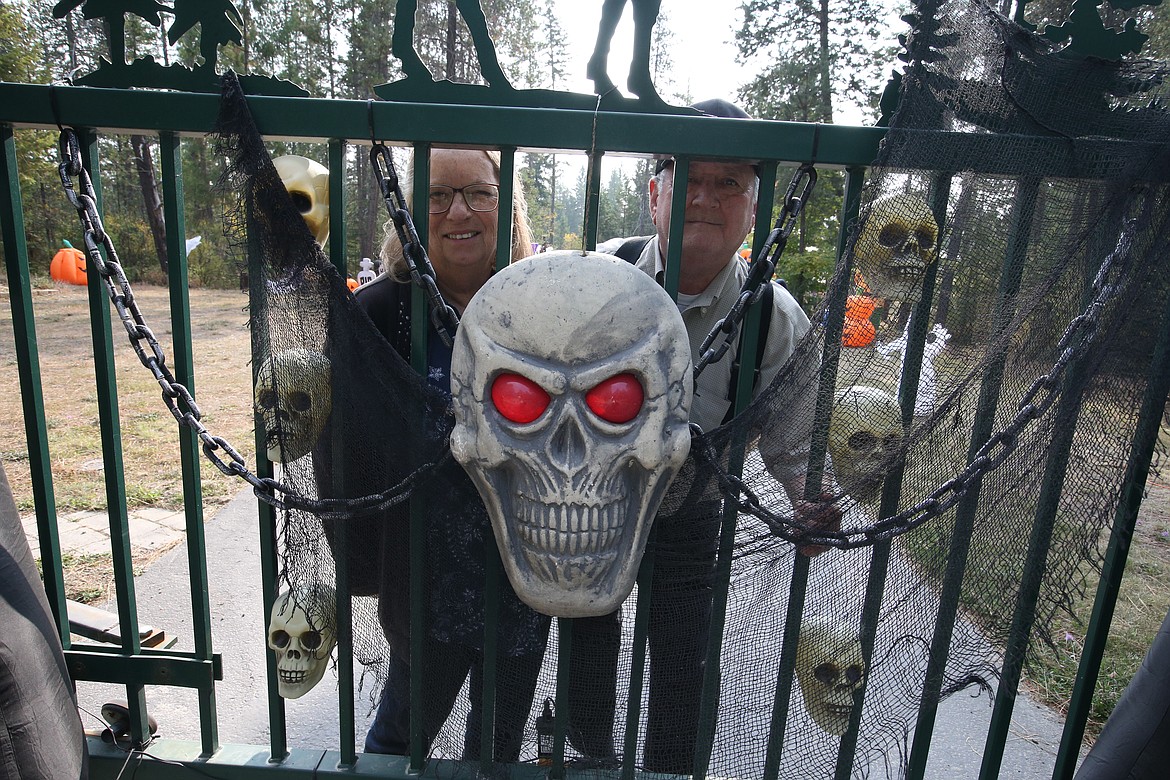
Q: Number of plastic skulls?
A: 7